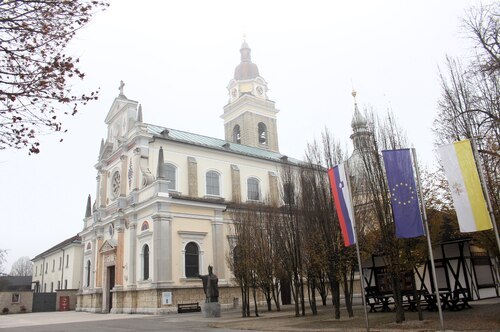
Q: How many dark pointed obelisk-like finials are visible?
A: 4